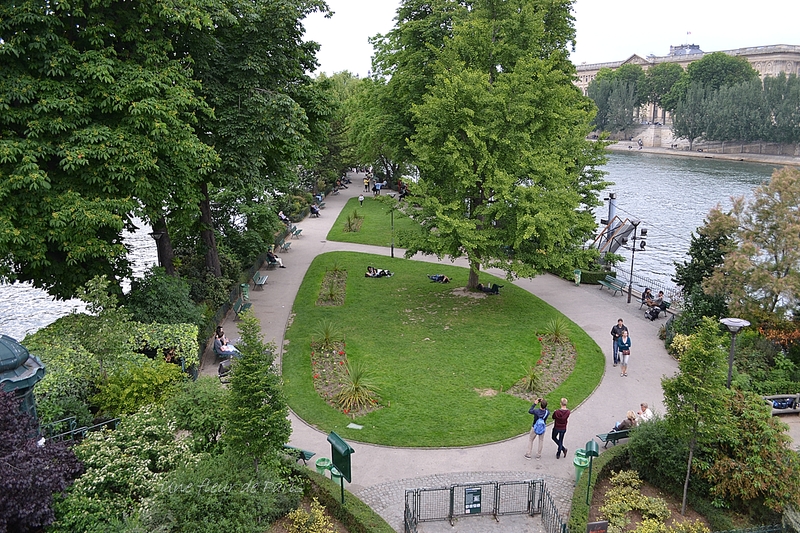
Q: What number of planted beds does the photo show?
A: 4